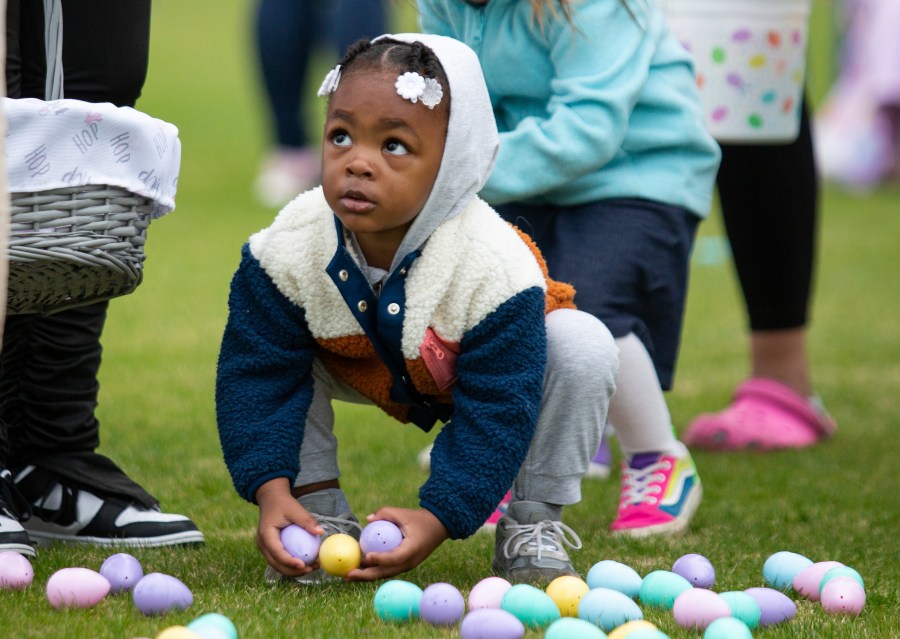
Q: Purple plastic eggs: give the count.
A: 8